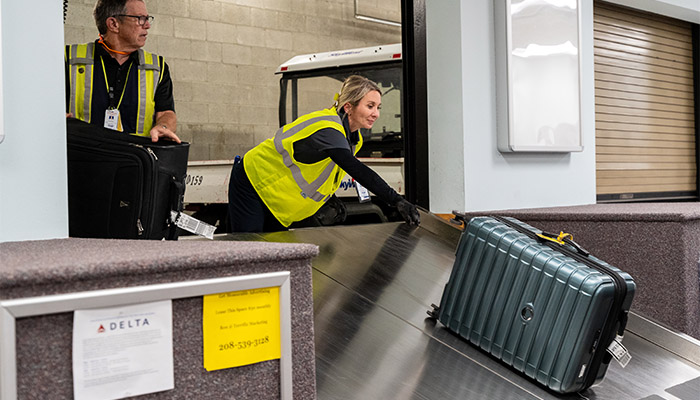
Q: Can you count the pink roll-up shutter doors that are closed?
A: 0